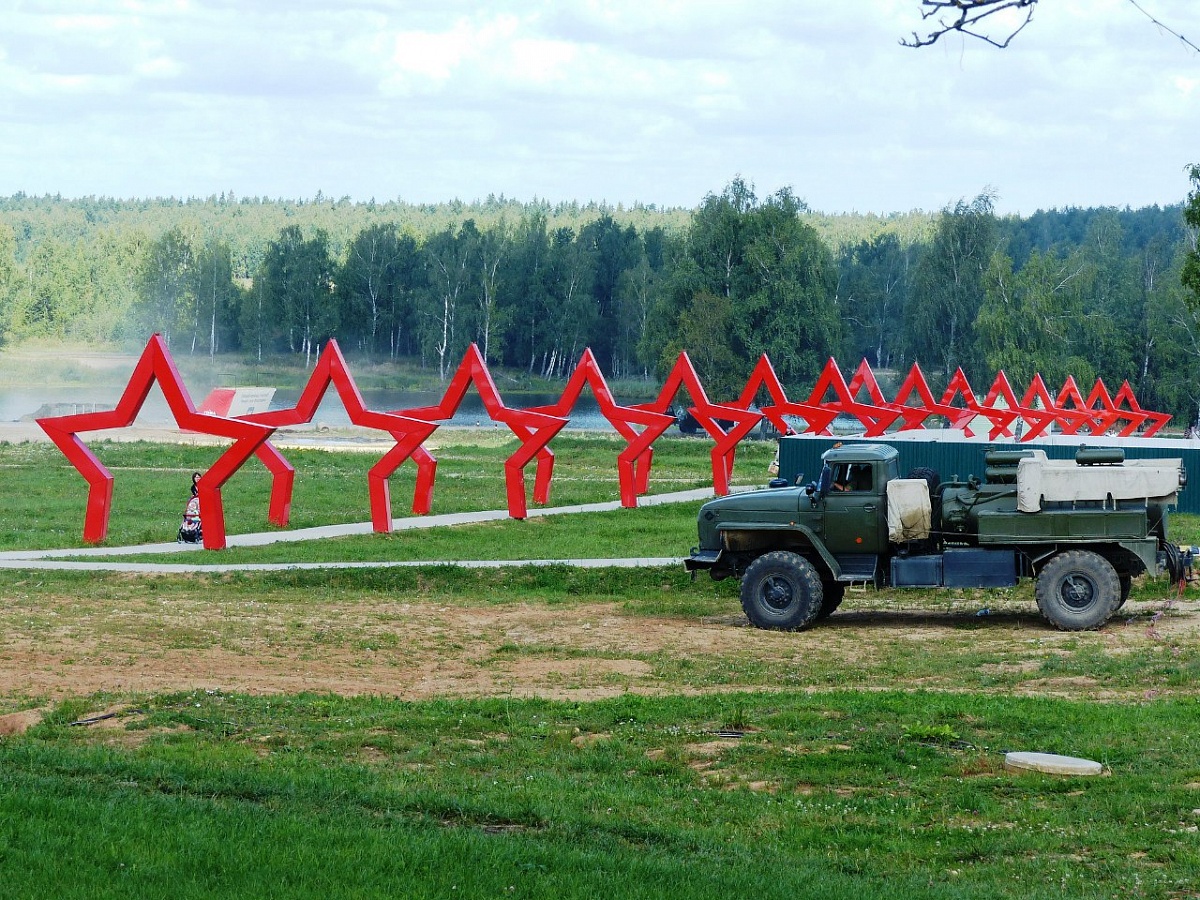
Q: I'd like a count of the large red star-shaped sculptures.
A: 15